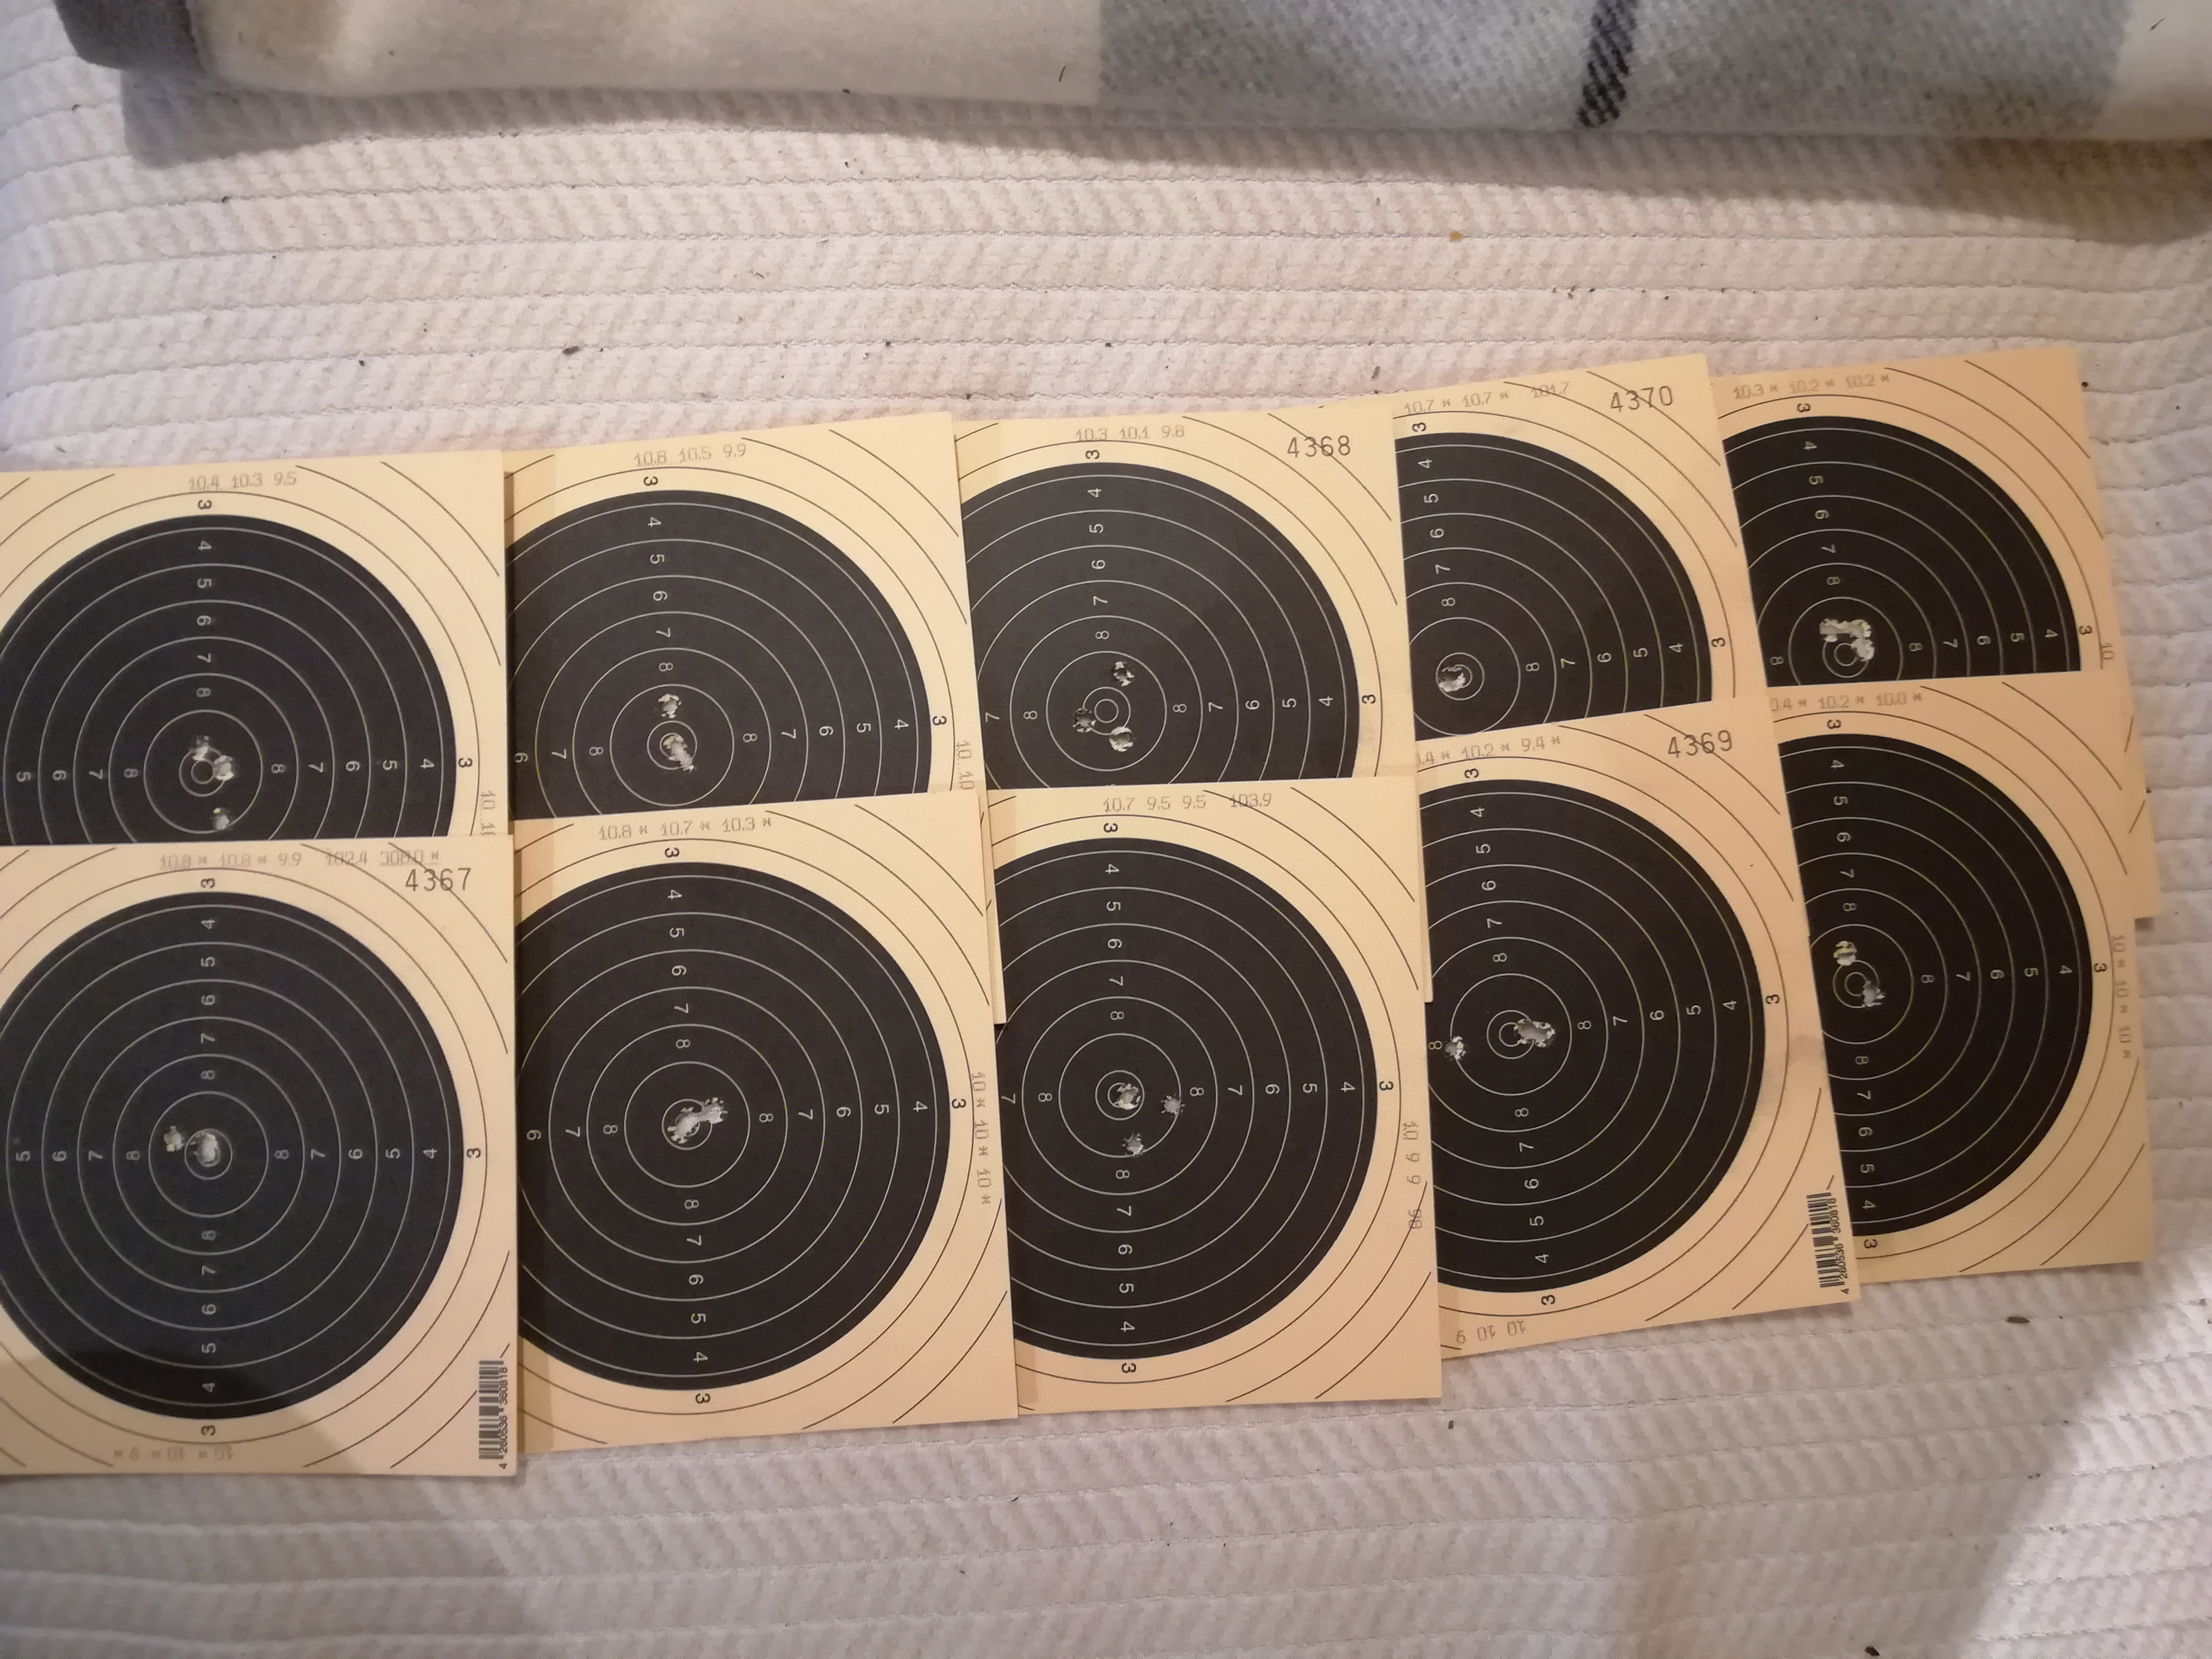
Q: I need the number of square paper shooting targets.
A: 10